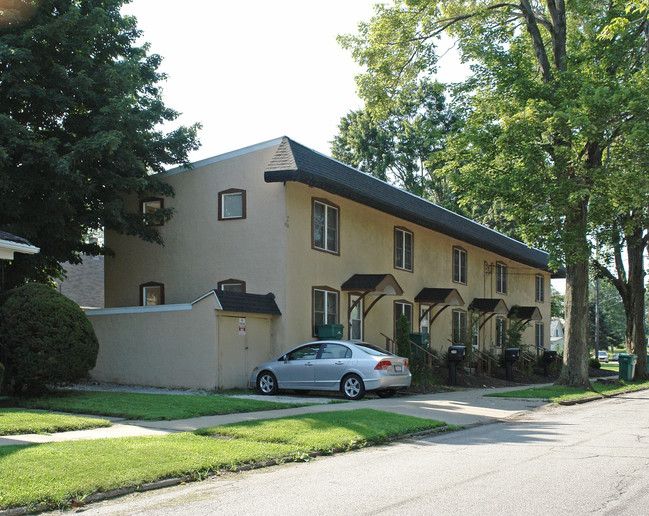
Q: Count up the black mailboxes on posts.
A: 3